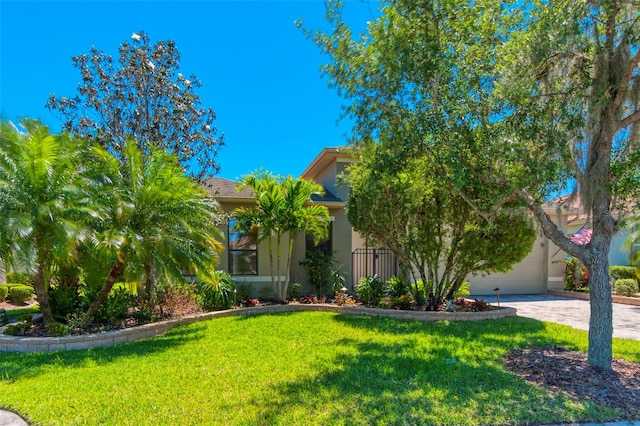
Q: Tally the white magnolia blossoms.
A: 5